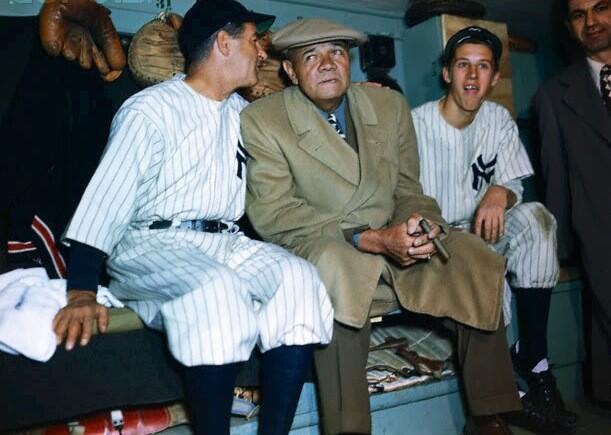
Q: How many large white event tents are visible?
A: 0